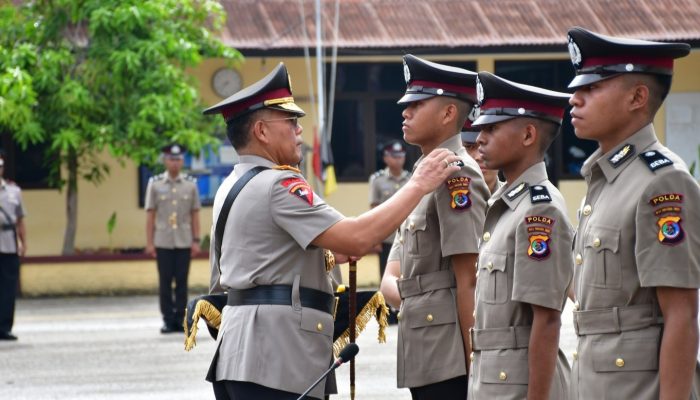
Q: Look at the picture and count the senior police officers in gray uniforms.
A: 1